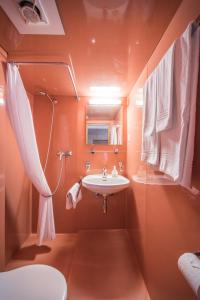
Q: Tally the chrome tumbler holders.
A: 2